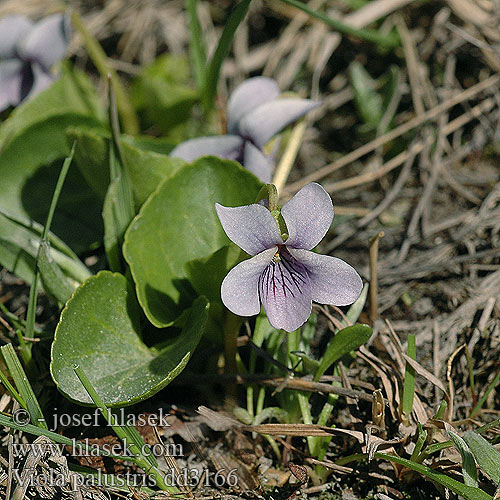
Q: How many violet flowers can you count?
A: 3